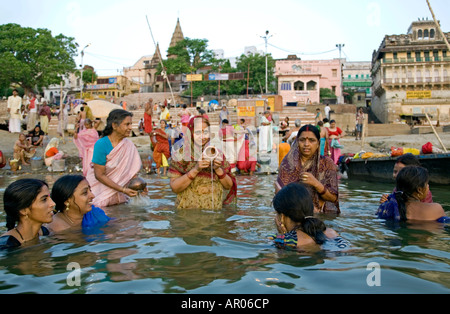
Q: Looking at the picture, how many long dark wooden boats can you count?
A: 1